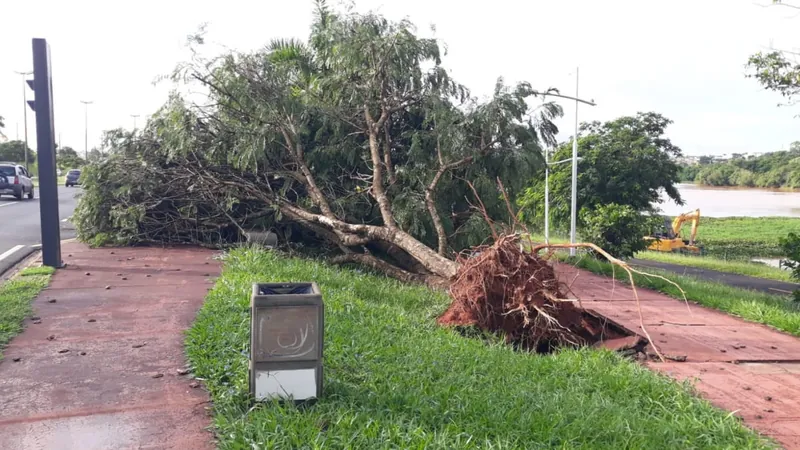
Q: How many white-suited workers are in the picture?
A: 0